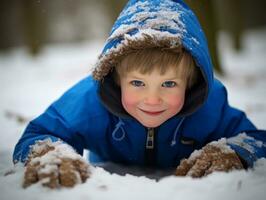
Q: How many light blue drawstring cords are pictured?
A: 2